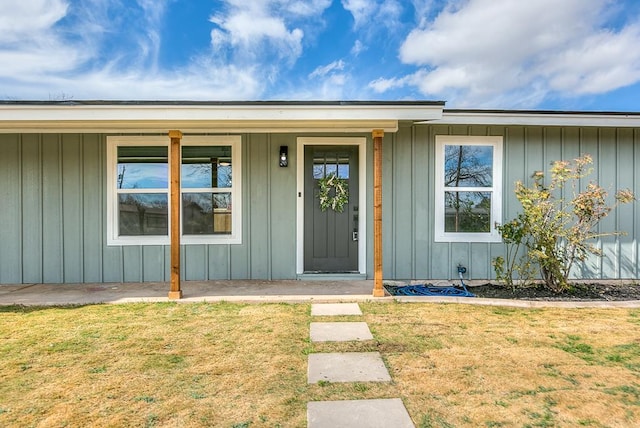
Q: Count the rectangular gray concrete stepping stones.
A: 4